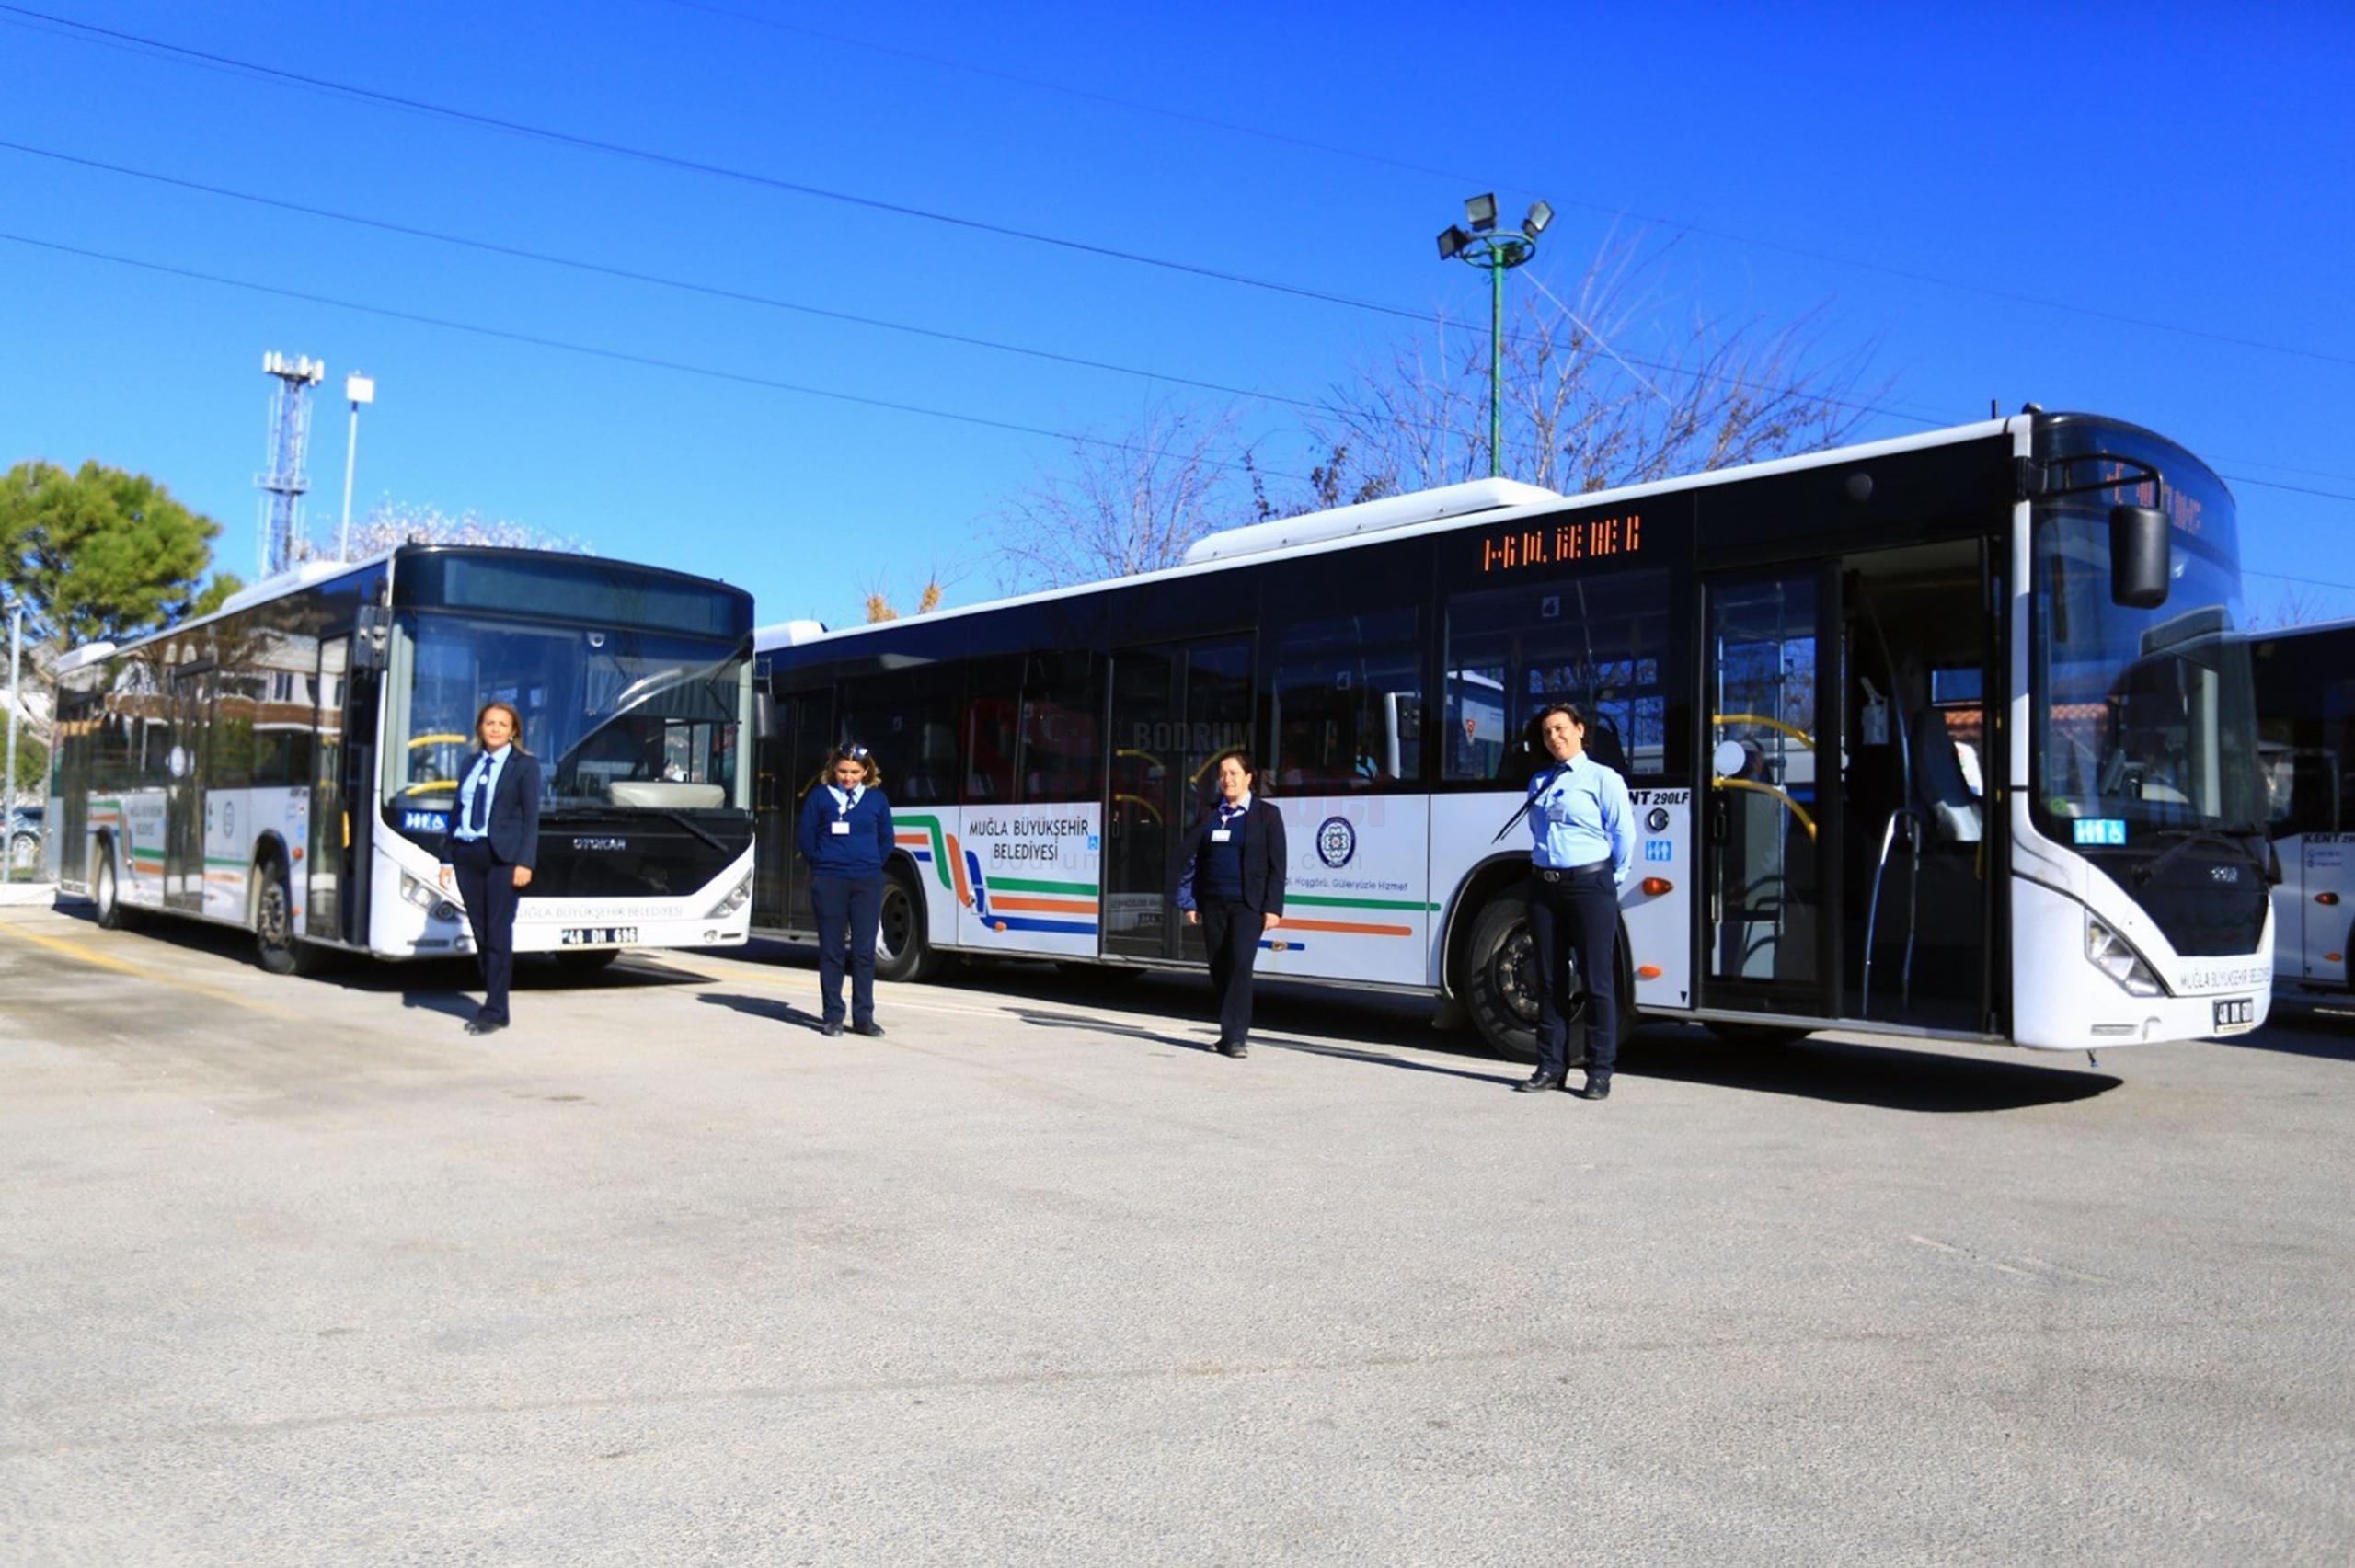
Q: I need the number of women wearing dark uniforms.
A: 3